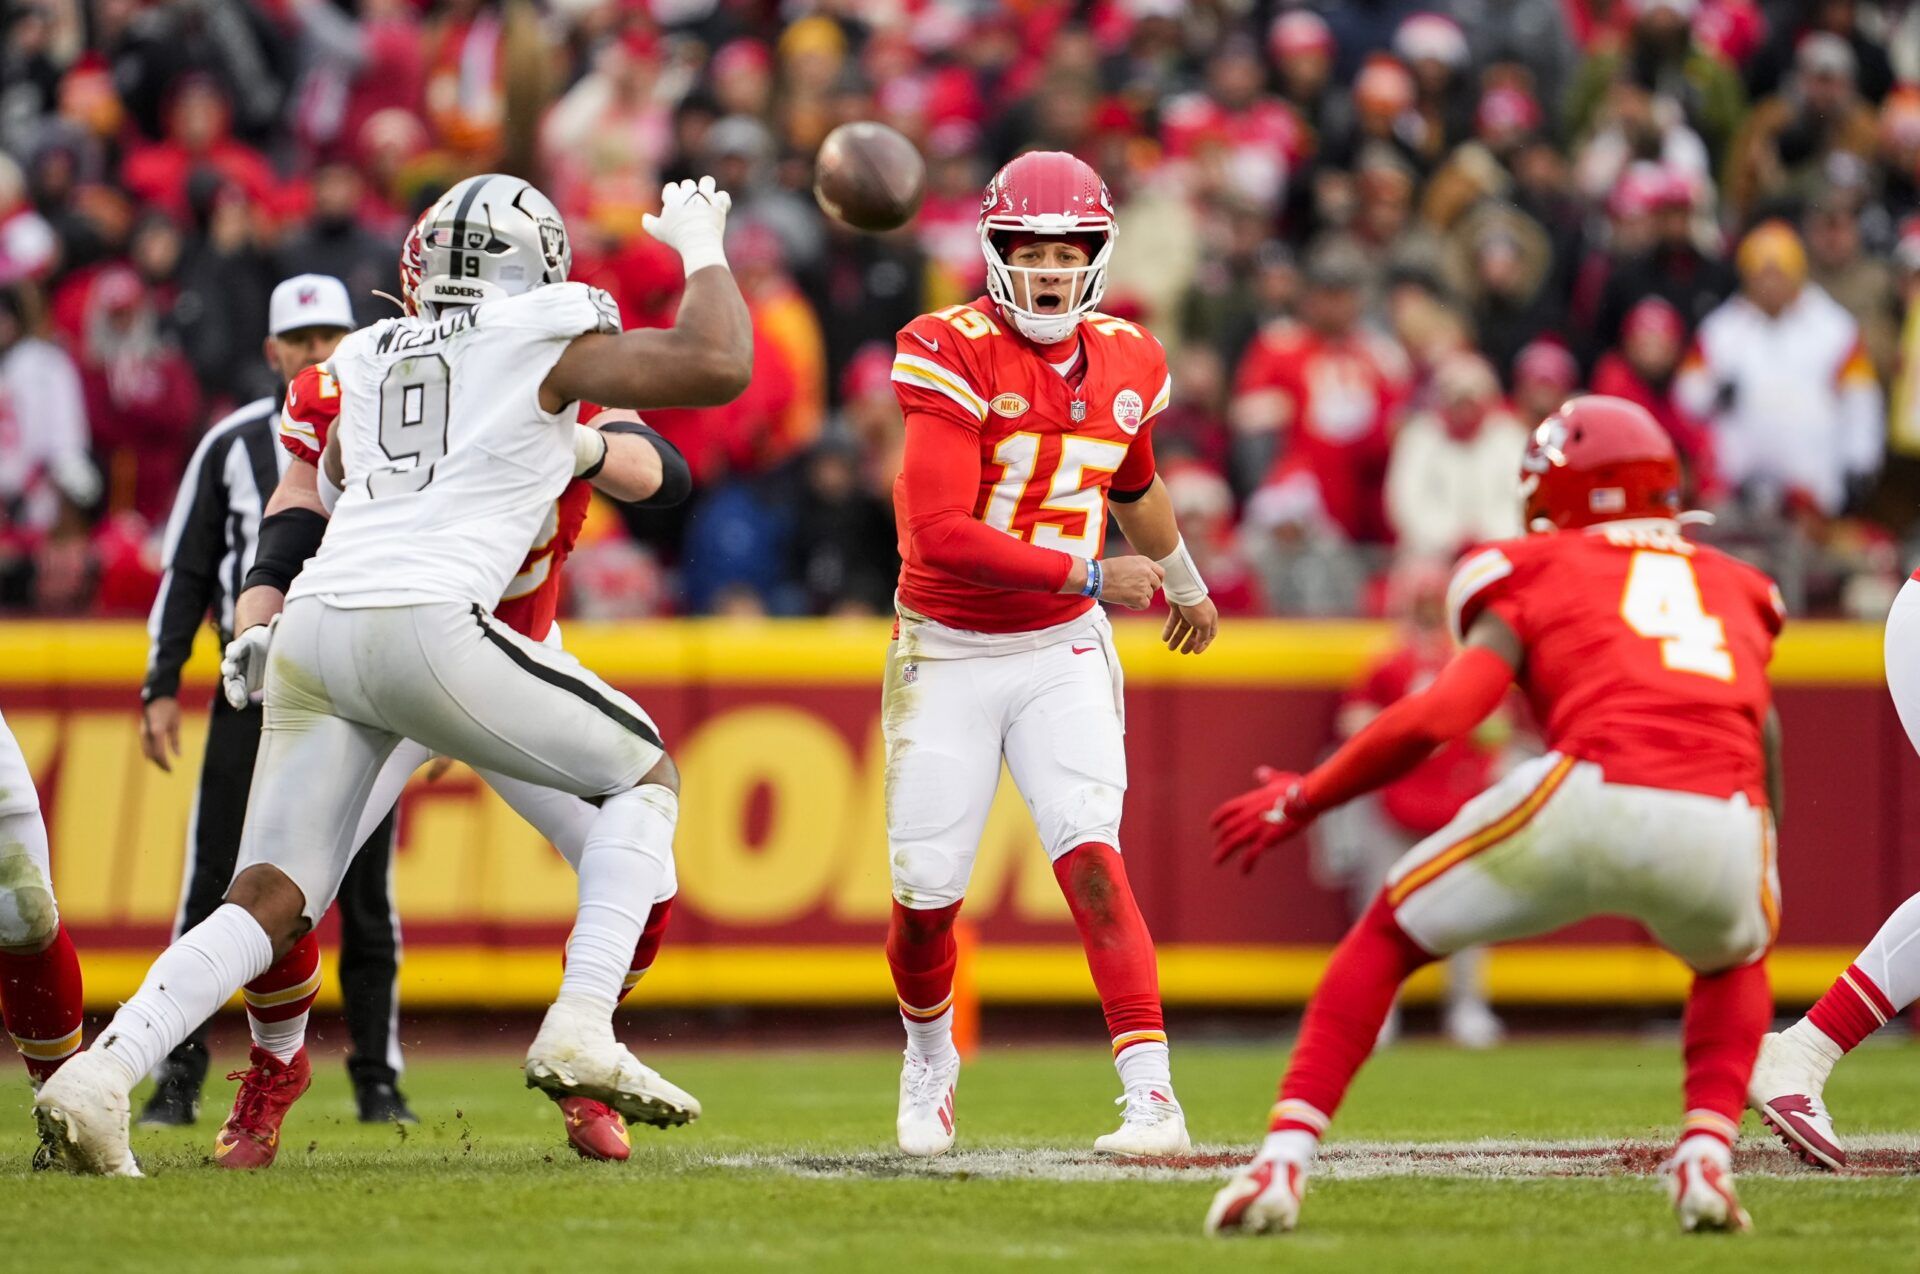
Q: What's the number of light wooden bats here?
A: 0